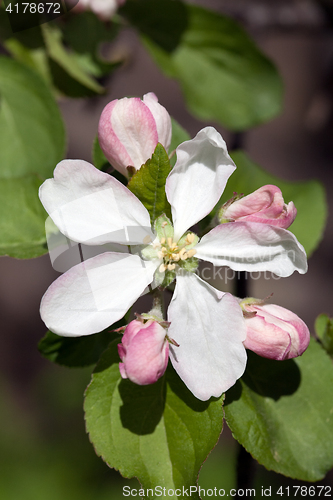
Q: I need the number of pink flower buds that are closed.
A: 4